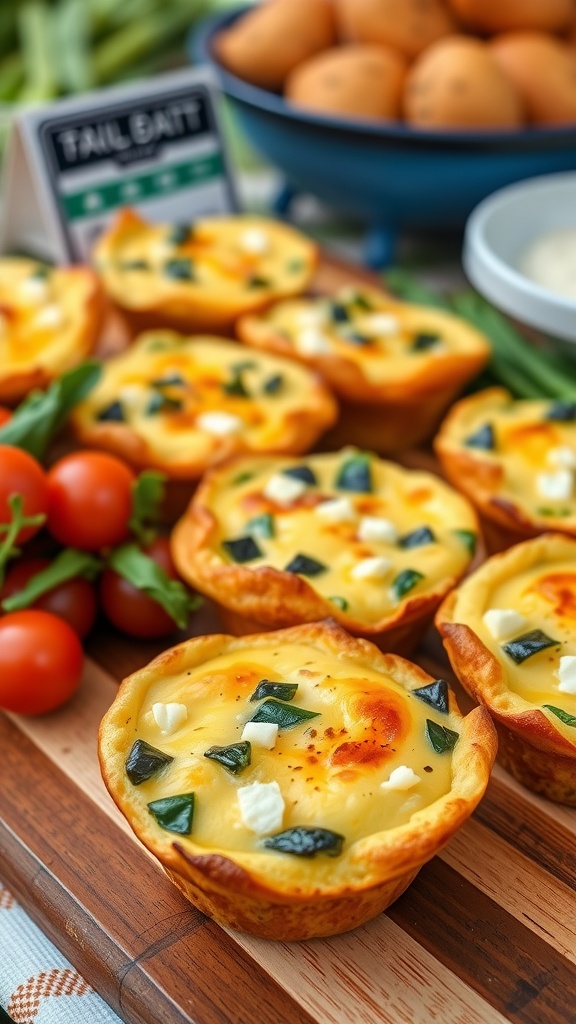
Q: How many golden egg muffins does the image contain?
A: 8